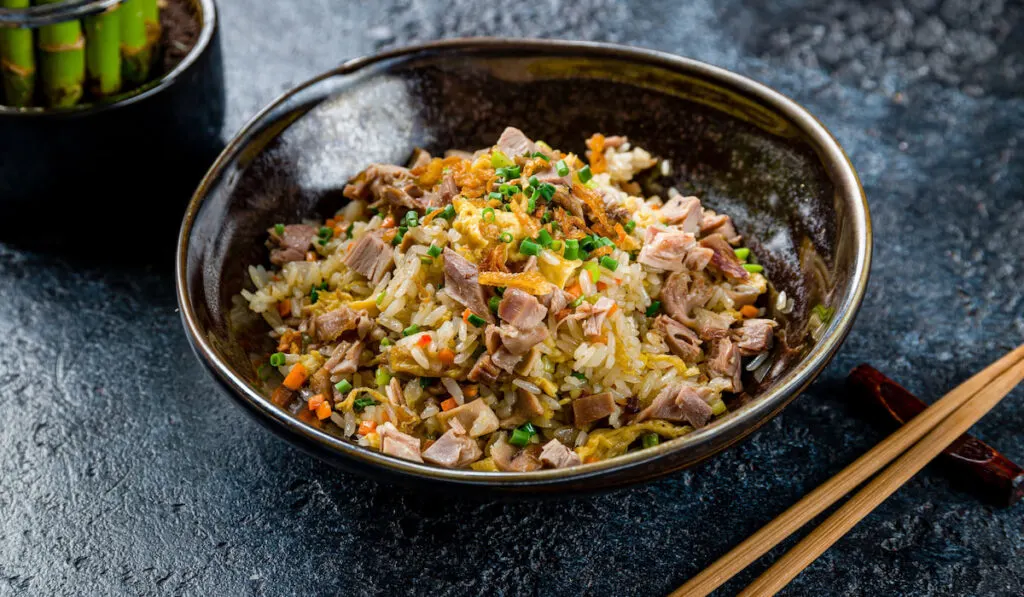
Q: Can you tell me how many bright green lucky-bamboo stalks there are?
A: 5